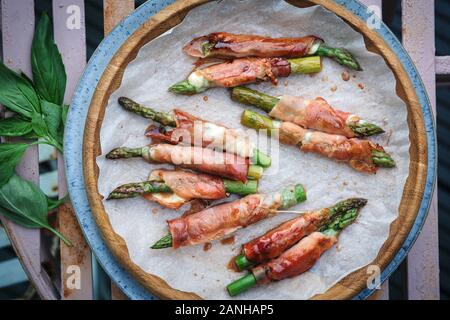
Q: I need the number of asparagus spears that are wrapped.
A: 10